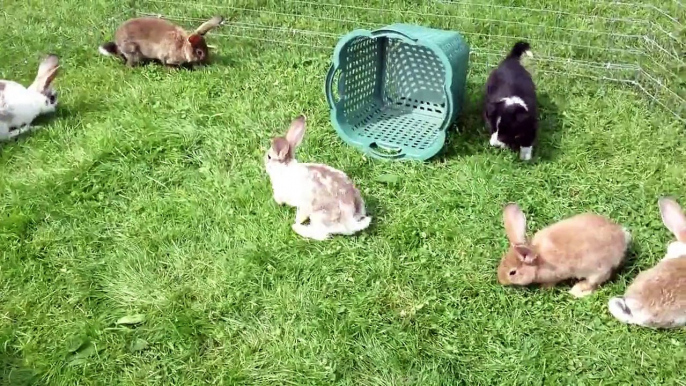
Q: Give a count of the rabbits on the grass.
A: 5